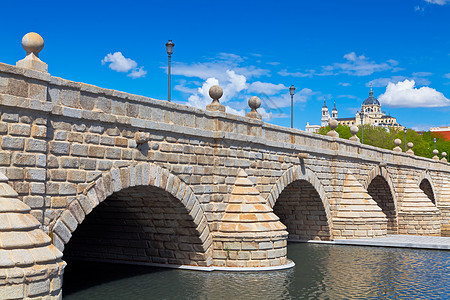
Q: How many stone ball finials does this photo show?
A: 9